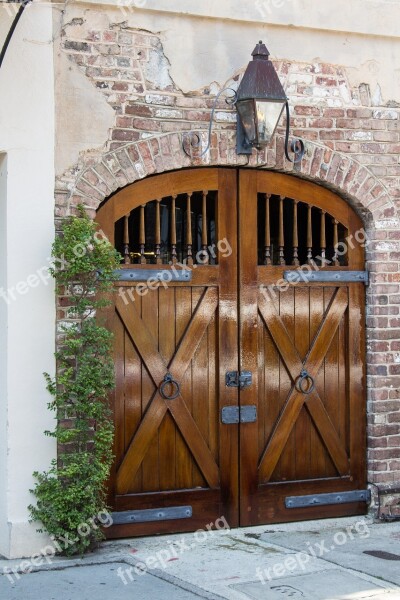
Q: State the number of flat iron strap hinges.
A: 4